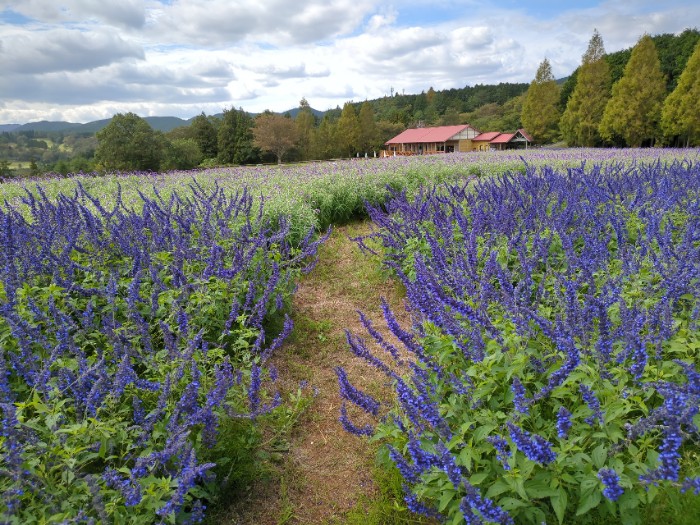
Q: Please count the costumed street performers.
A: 0